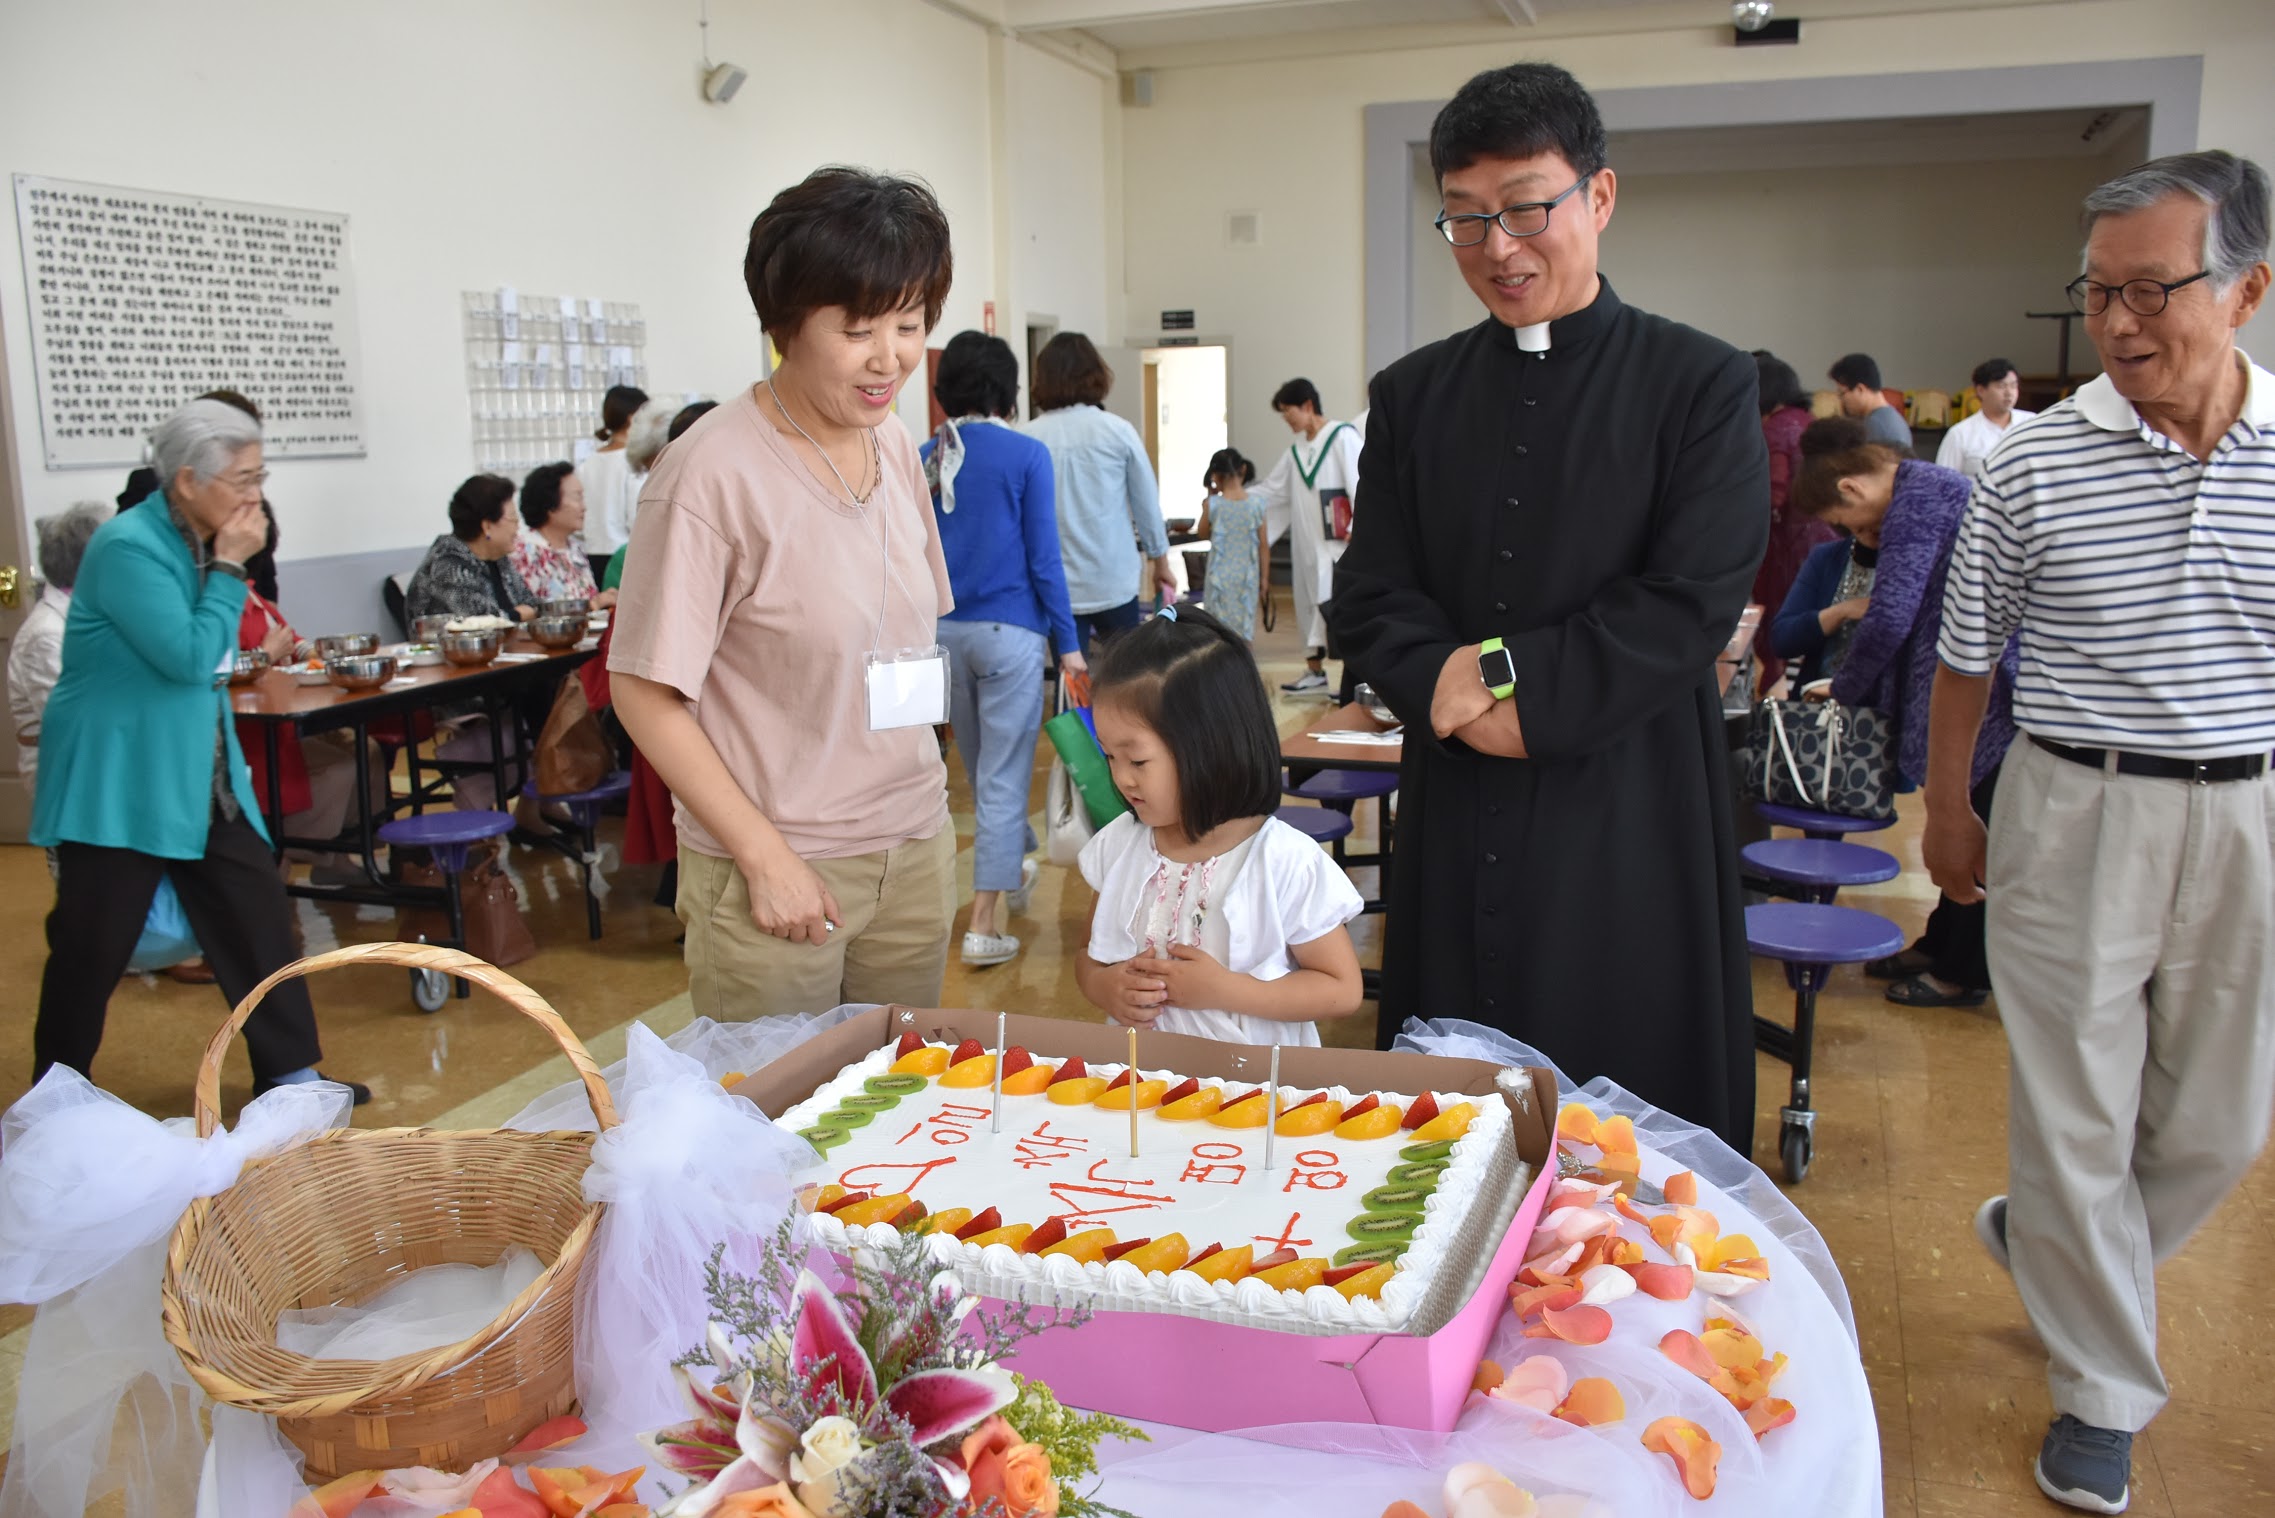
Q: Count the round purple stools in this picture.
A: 7